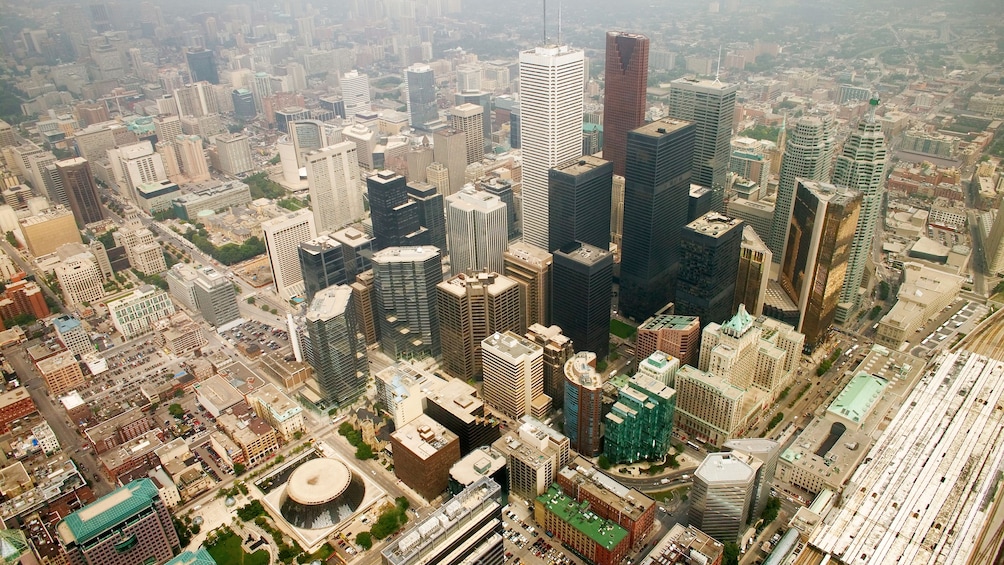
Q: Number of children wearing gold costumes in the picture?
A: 0